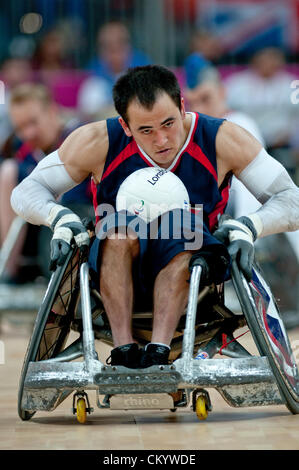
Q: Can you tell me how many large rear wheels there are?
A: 2